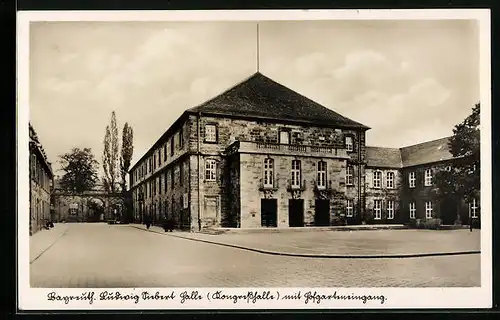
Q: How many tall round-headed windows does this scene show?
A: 3